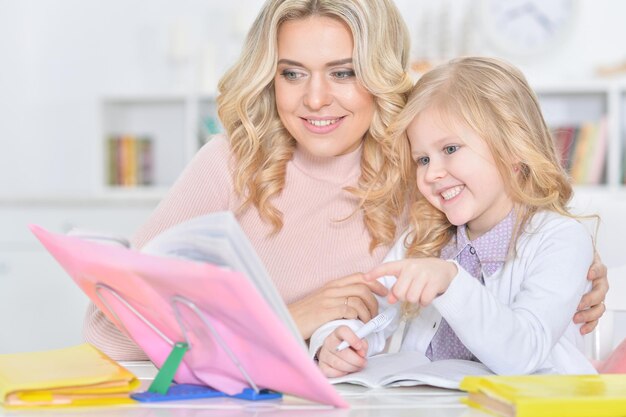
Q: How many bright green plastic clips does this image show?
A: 1